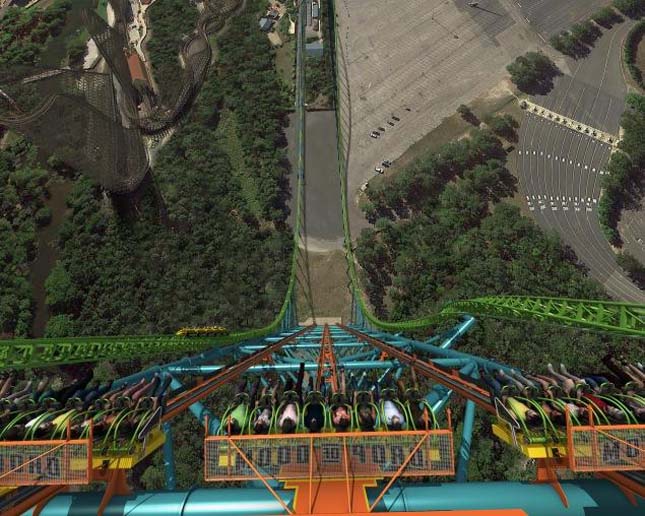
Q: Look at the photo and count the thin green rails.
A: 2